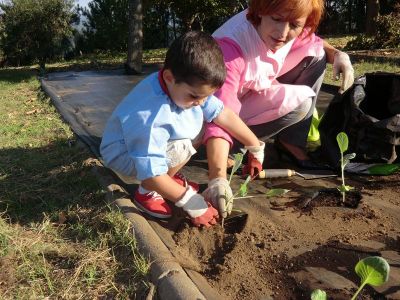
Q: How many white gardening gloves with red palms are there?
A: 2